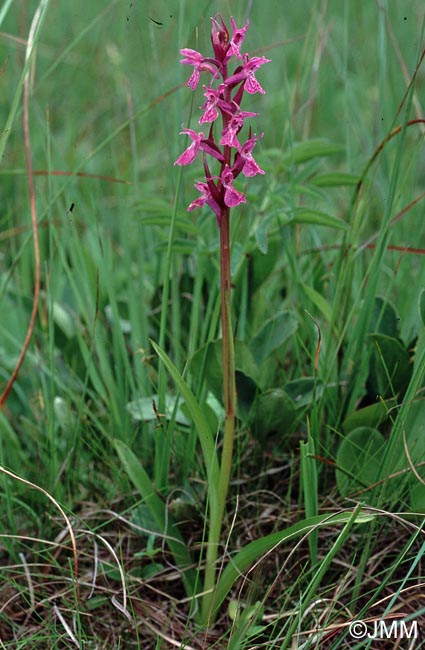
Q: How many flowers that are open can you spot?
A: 9